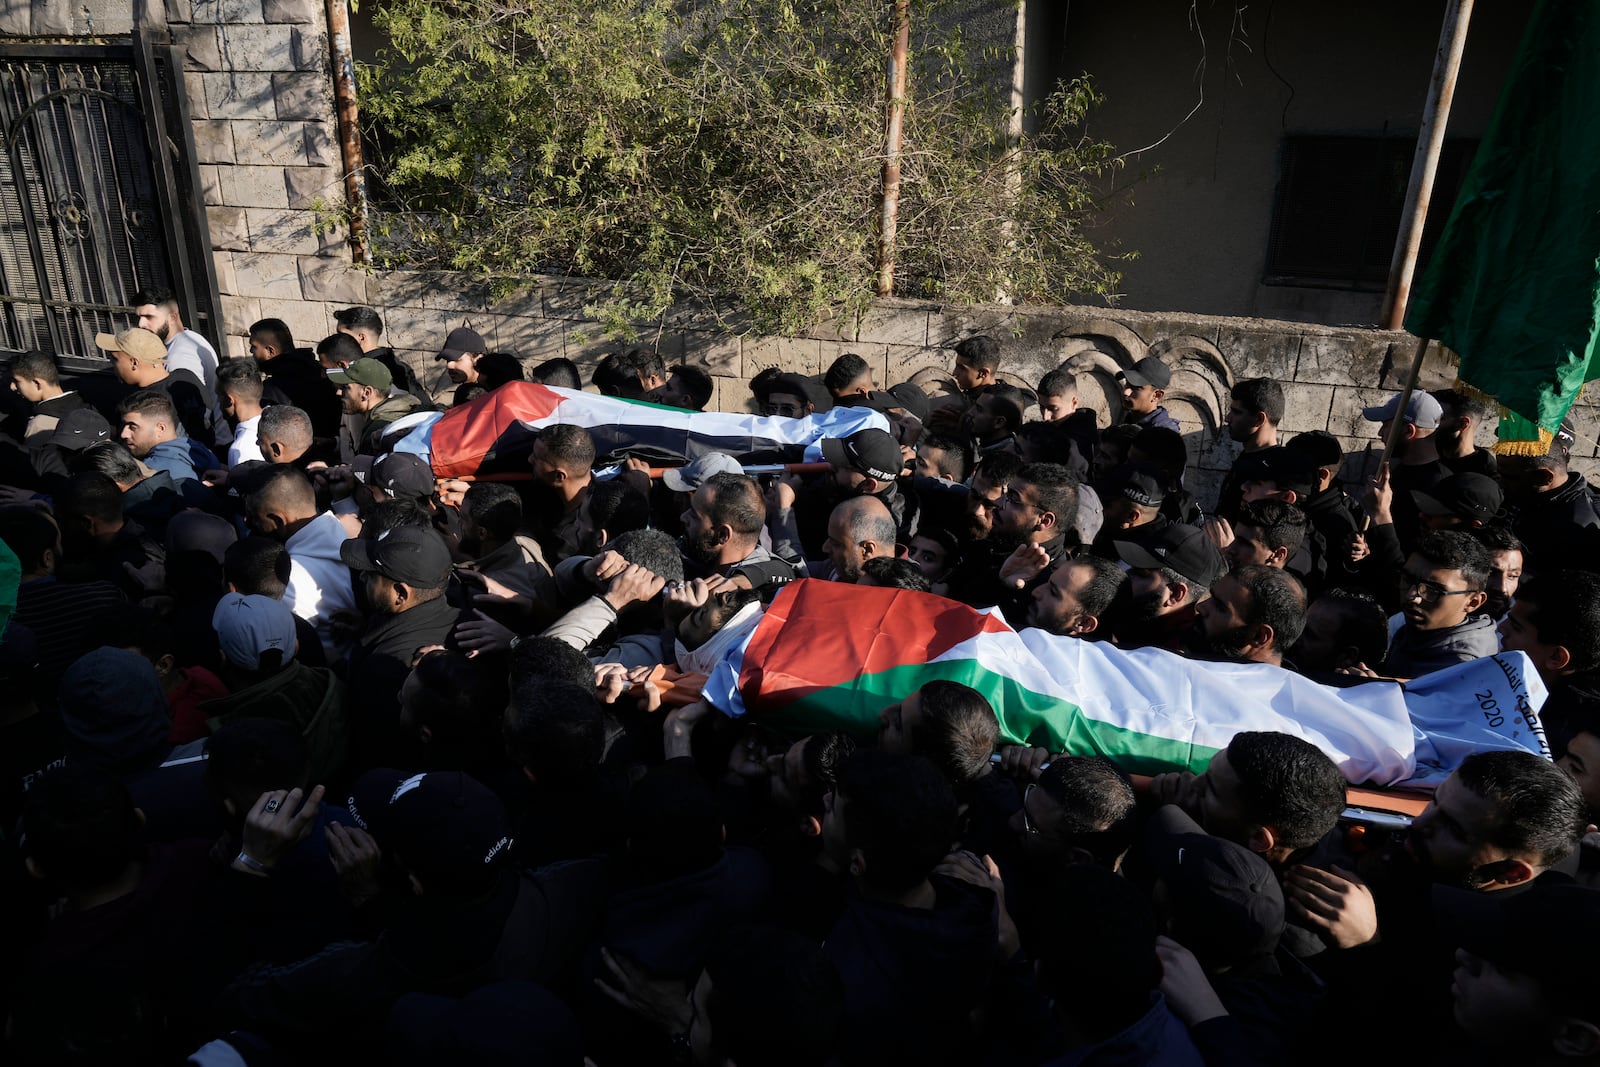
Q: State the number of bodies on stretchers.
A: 2